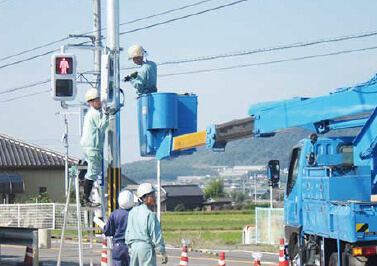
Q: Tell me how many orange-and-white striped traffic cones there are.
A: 6